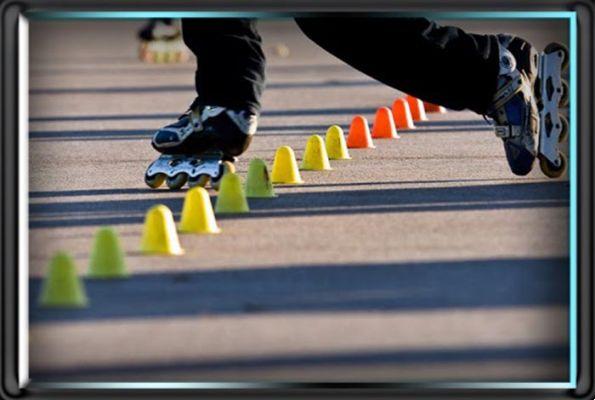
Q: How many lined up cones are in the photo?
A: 14